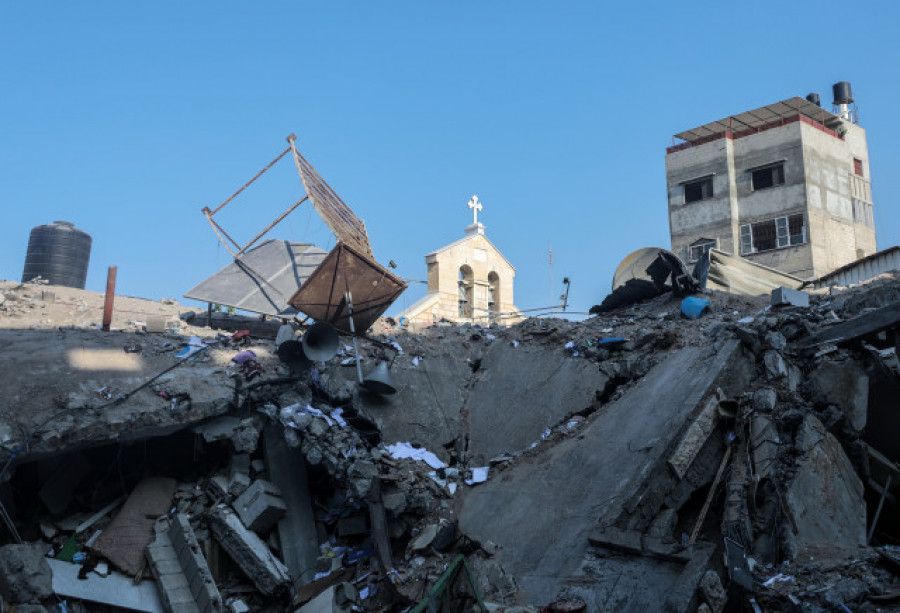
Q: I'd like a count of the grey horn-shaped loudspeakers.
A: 3